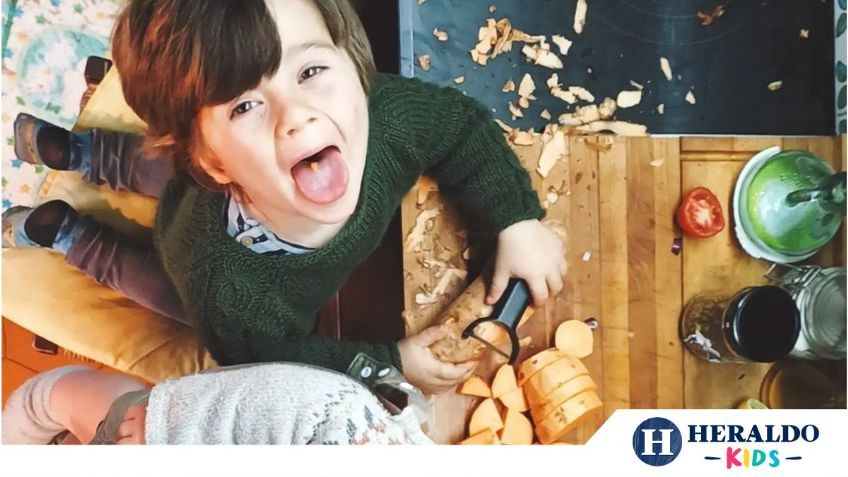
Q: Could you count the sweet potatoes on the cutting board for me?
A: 2